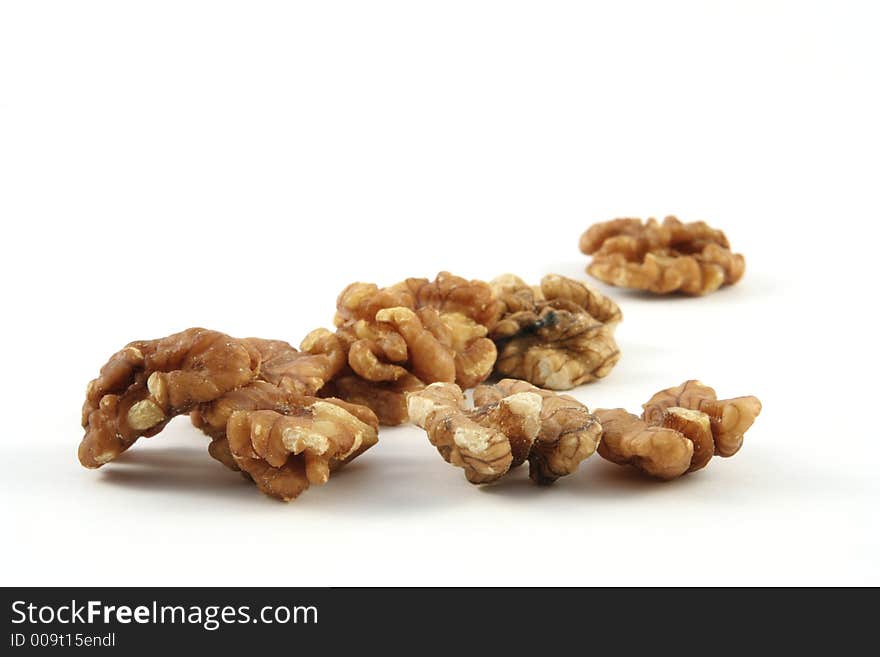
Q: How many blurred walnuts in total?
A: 1